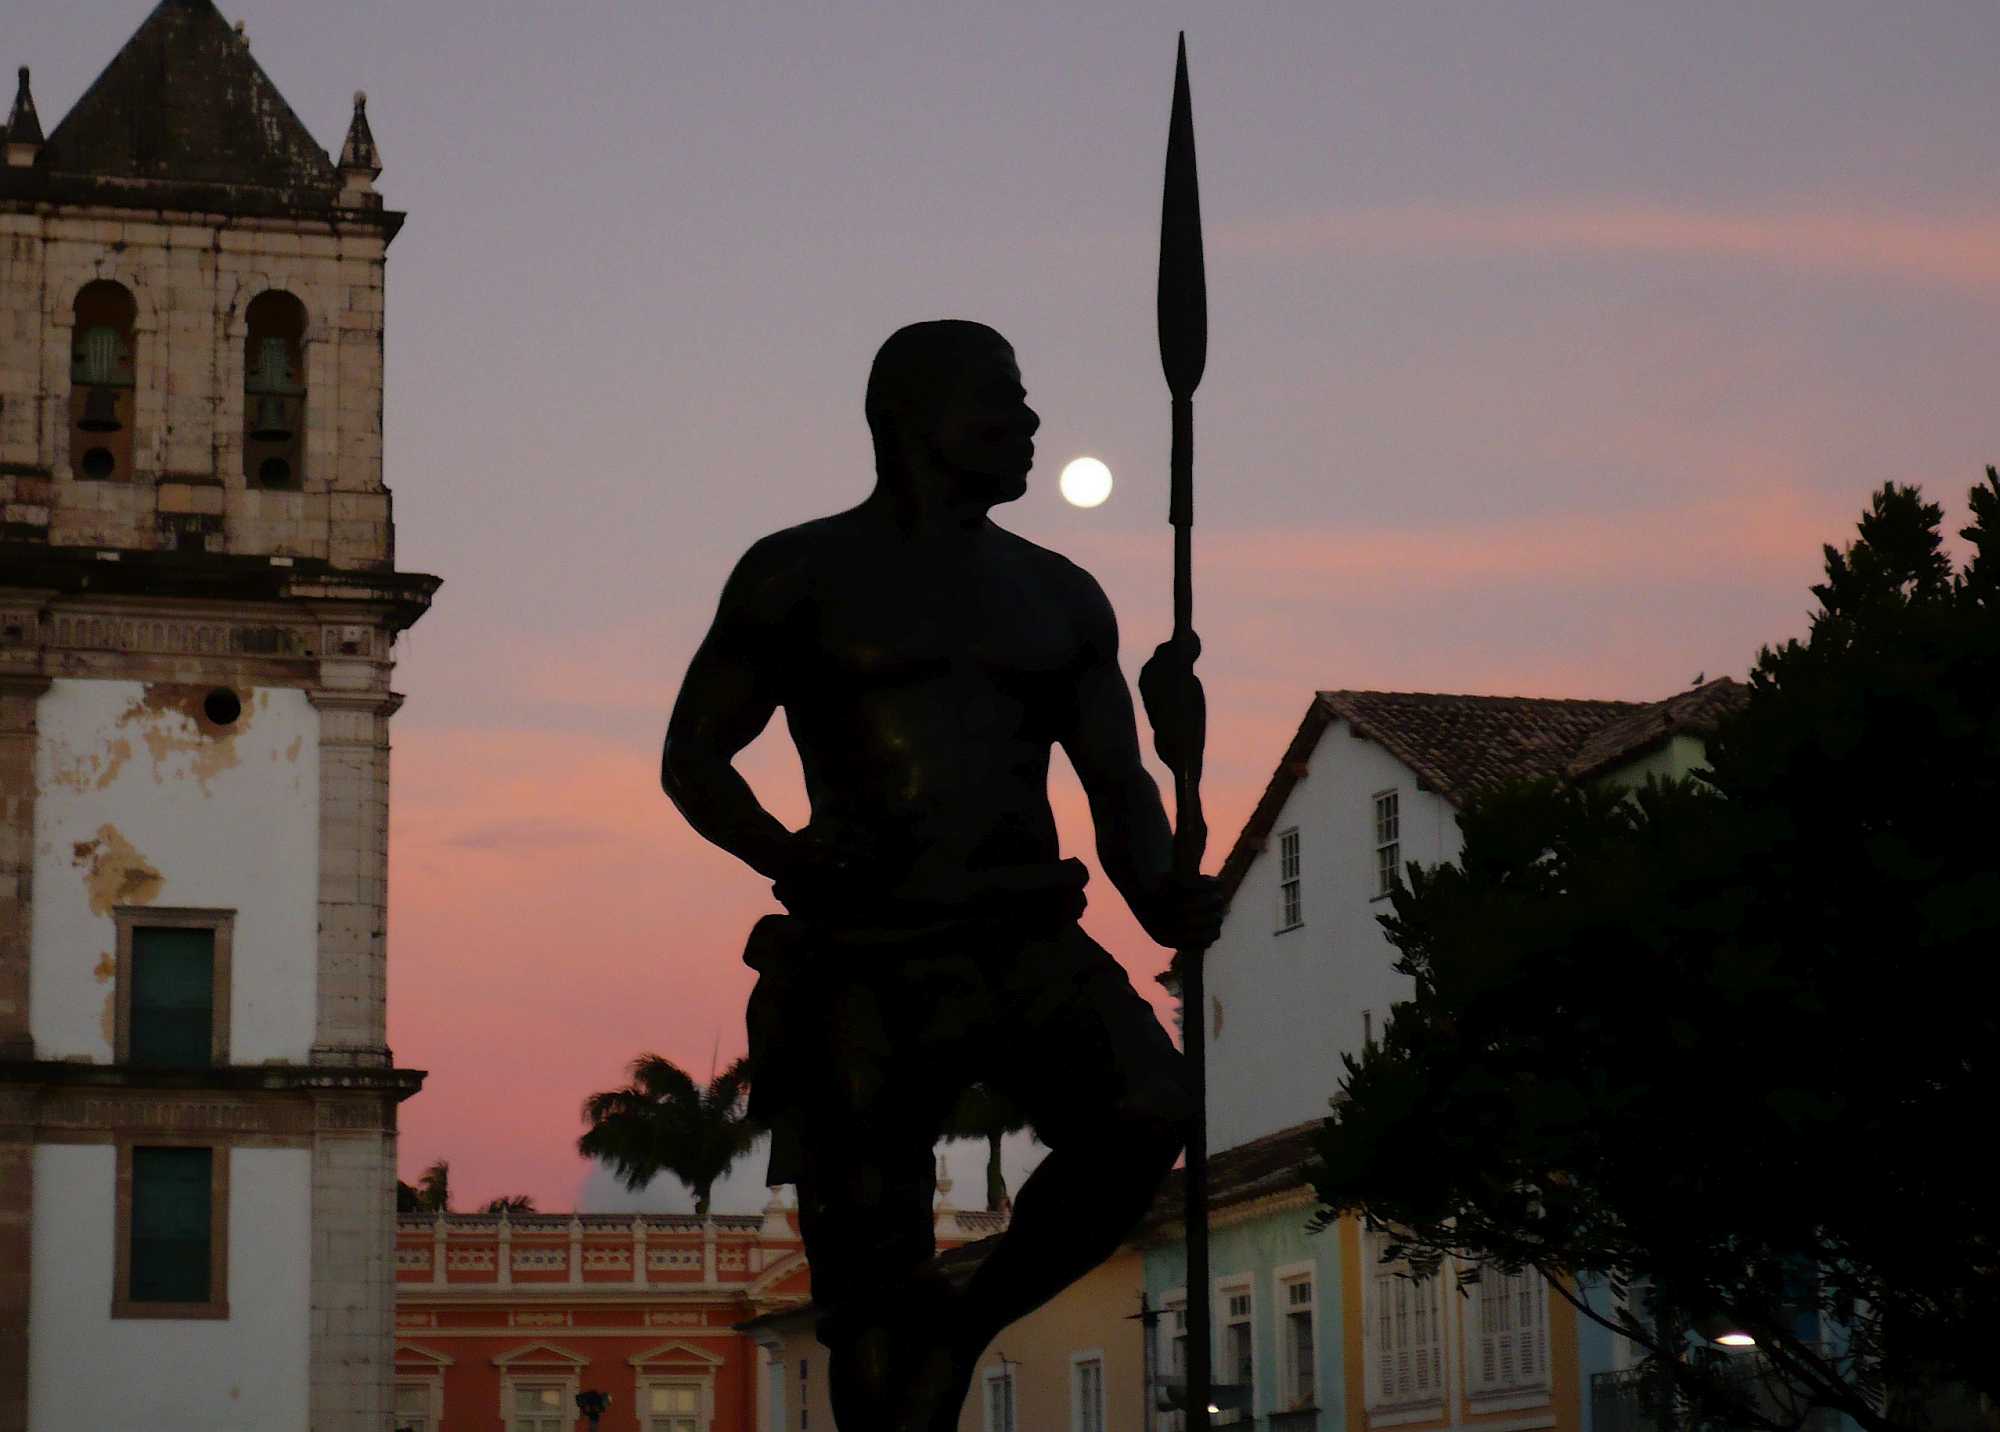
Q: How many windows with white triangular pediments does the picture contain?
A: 3